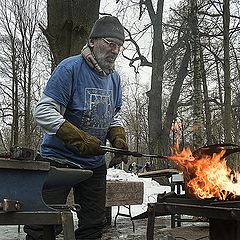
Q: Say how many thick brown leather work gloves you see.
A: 2